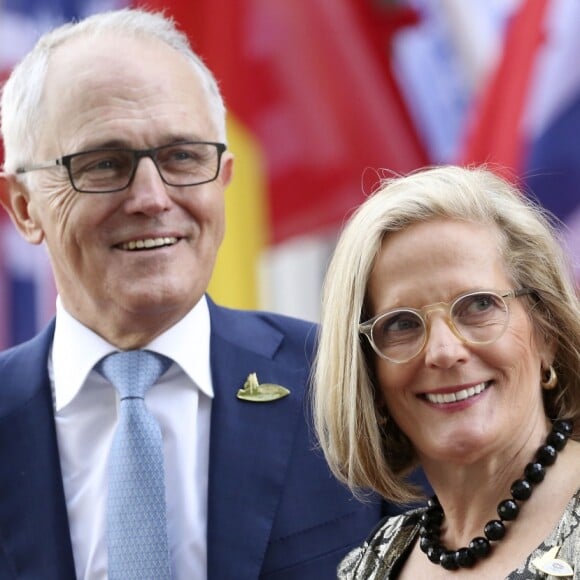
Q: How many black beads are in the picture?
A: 15